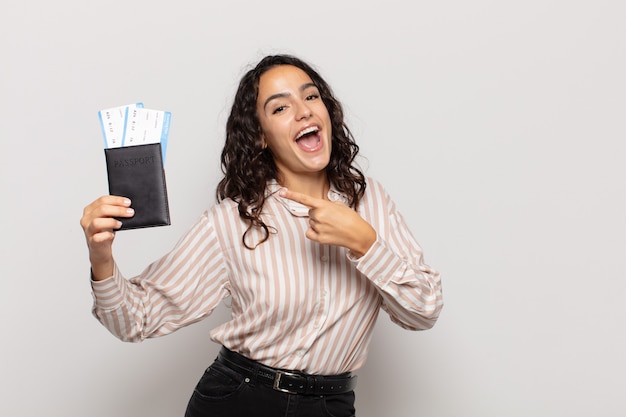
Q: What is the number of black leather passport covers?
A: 1